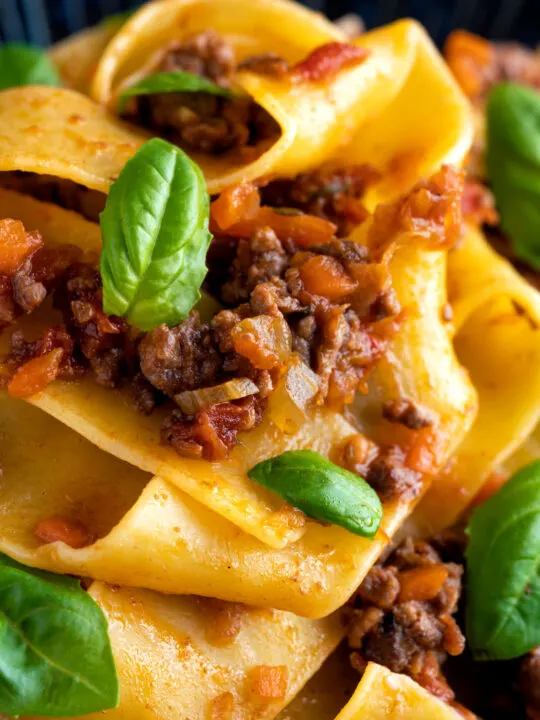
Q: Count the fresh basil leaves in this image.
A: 7